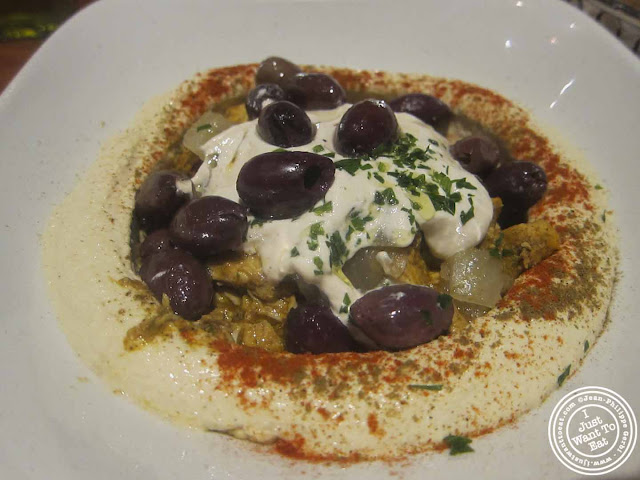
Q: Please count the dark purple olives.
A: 15